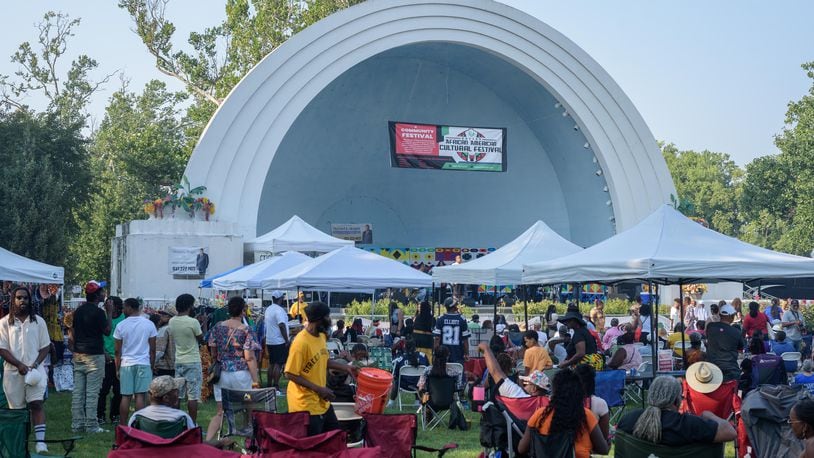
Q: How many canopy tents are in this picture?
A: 7